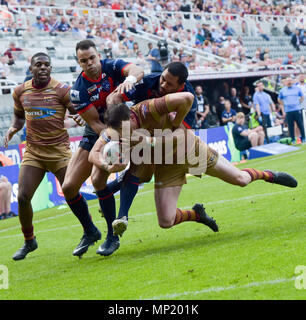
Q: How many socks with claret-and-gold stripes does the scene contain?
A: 3